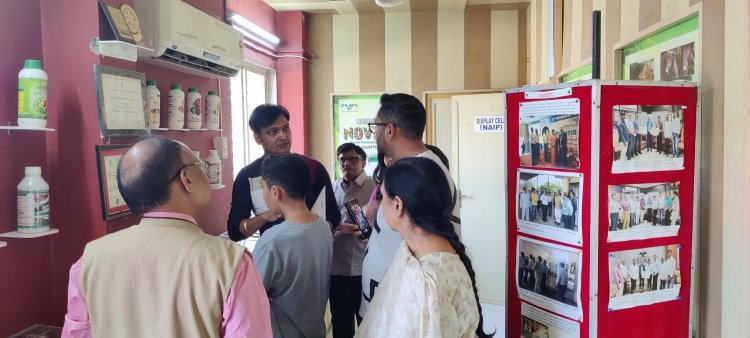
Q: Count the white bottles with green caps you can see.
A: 5